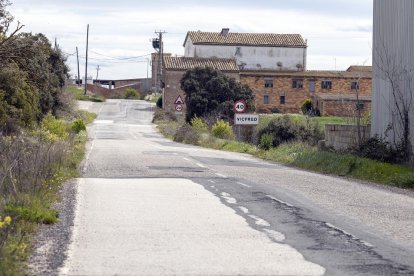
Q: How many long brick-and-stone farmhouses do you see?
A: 1